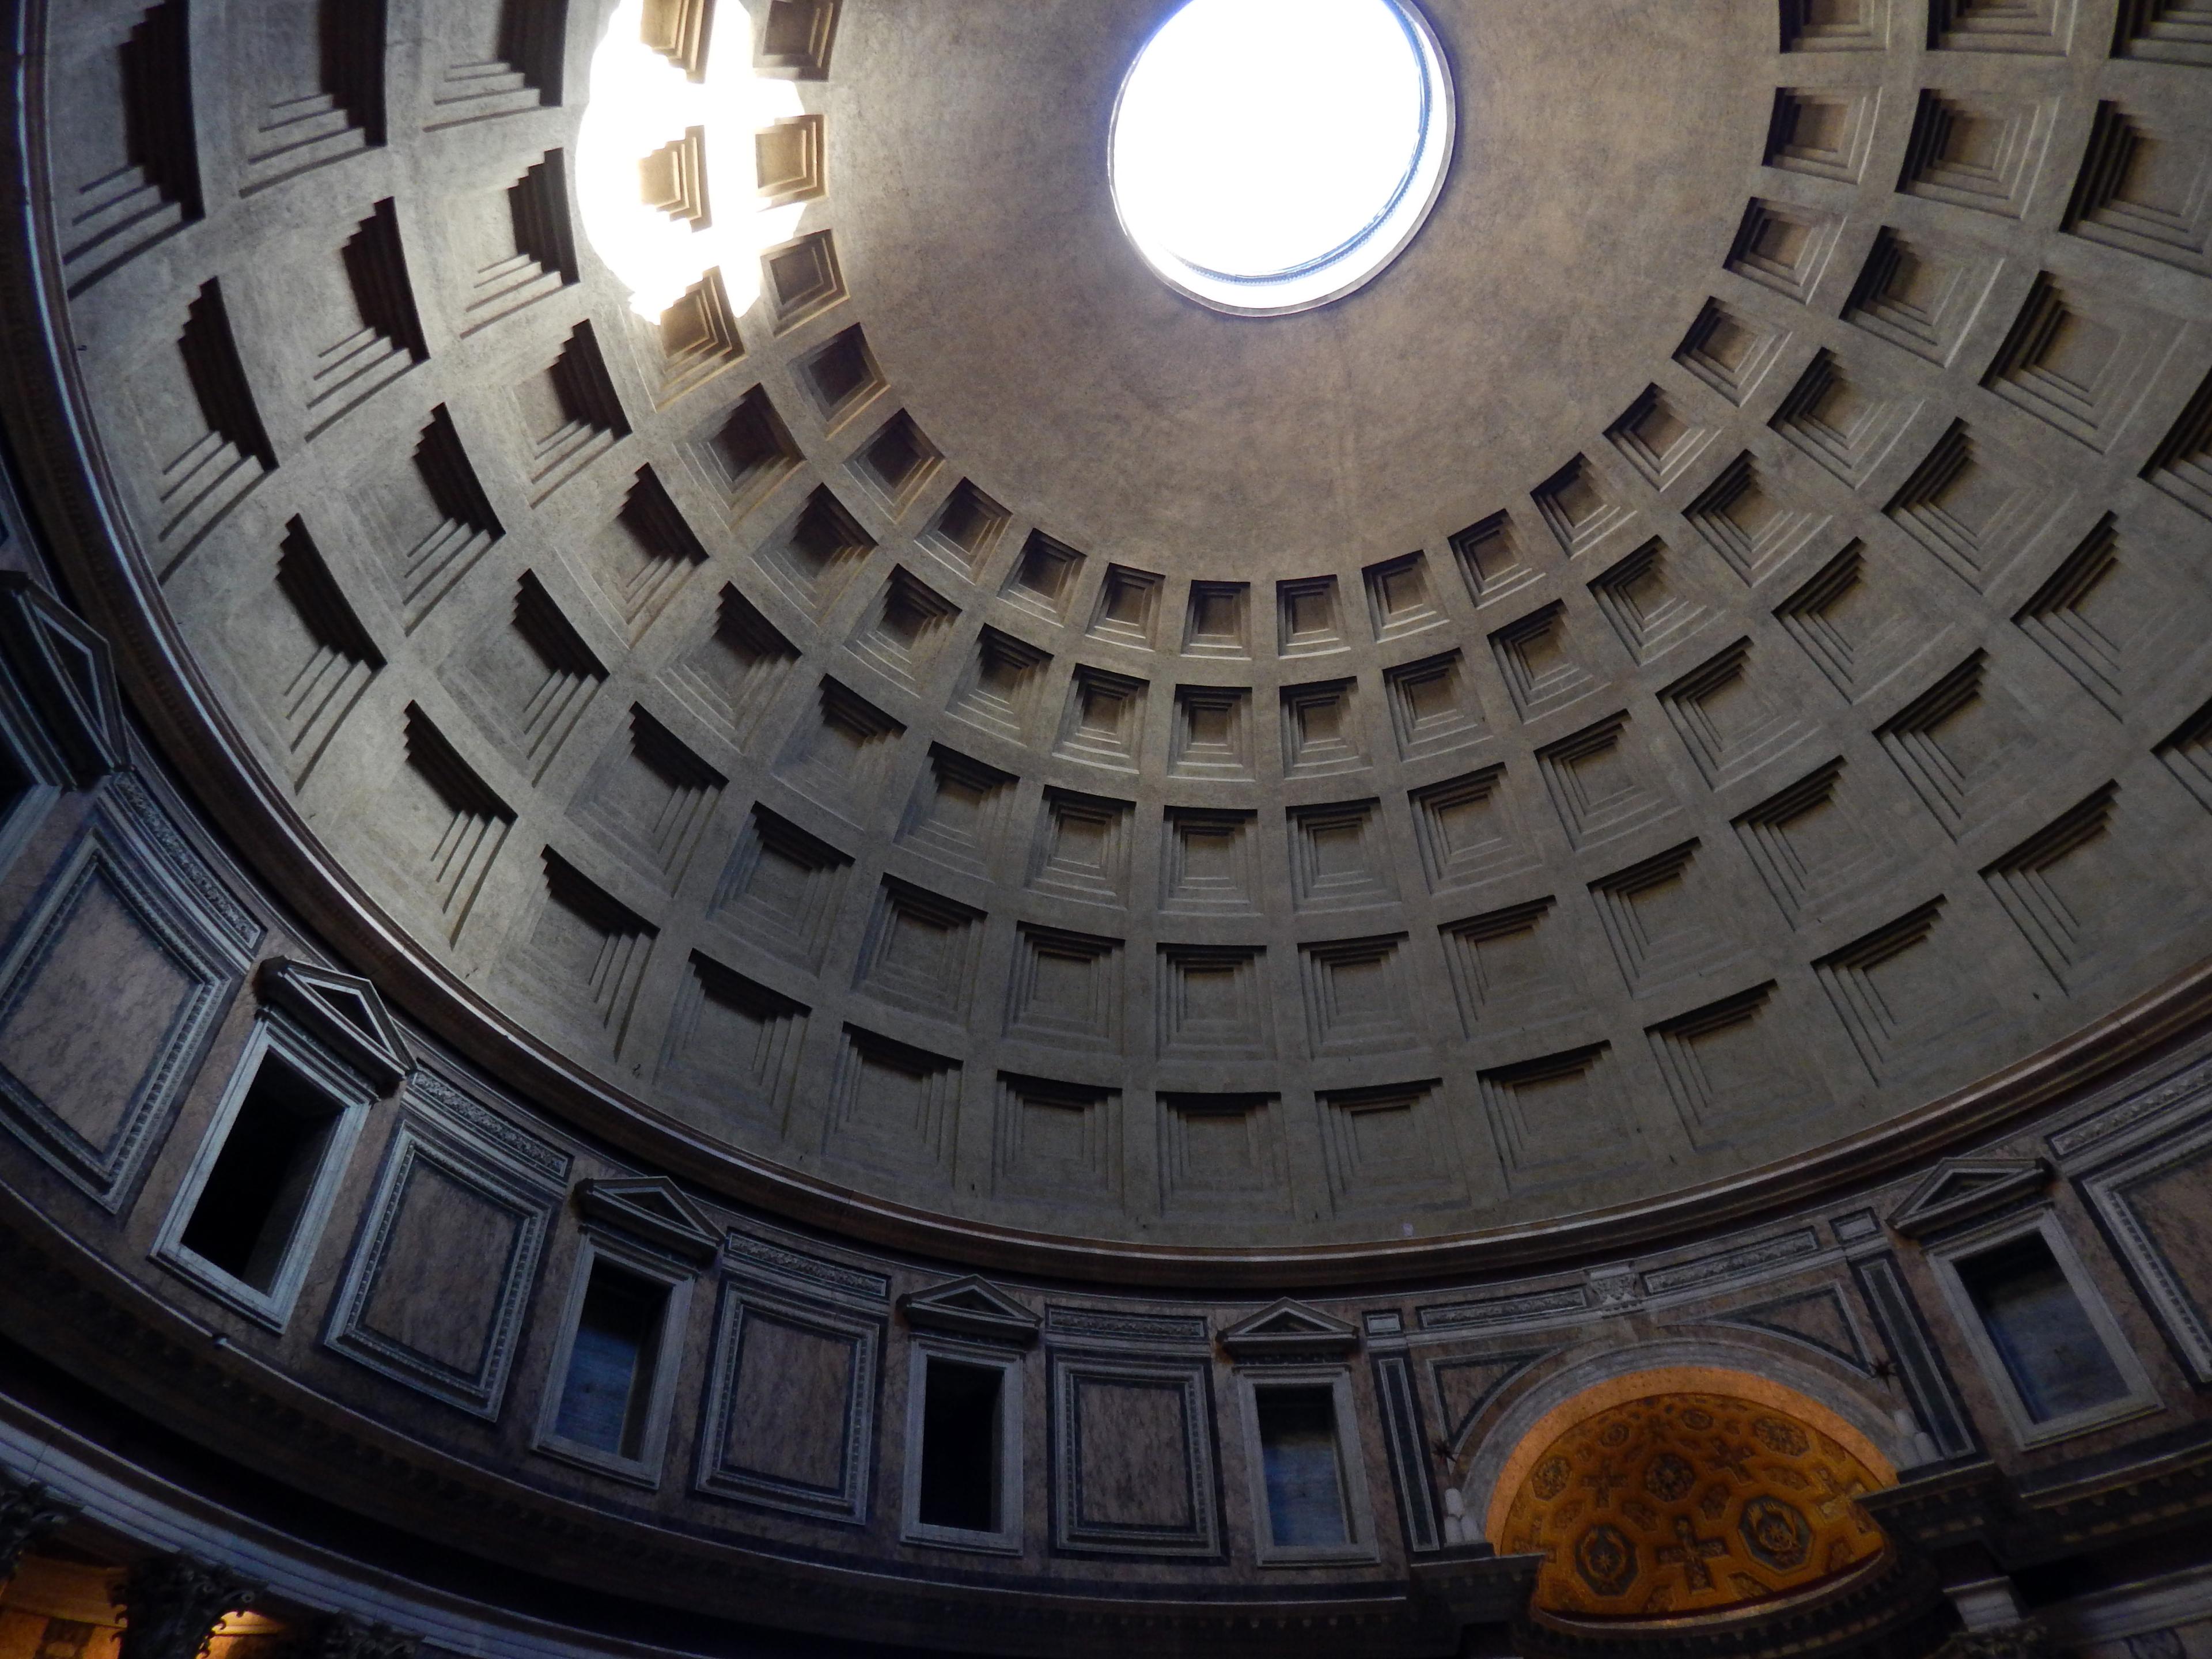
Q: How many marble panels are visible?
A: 5